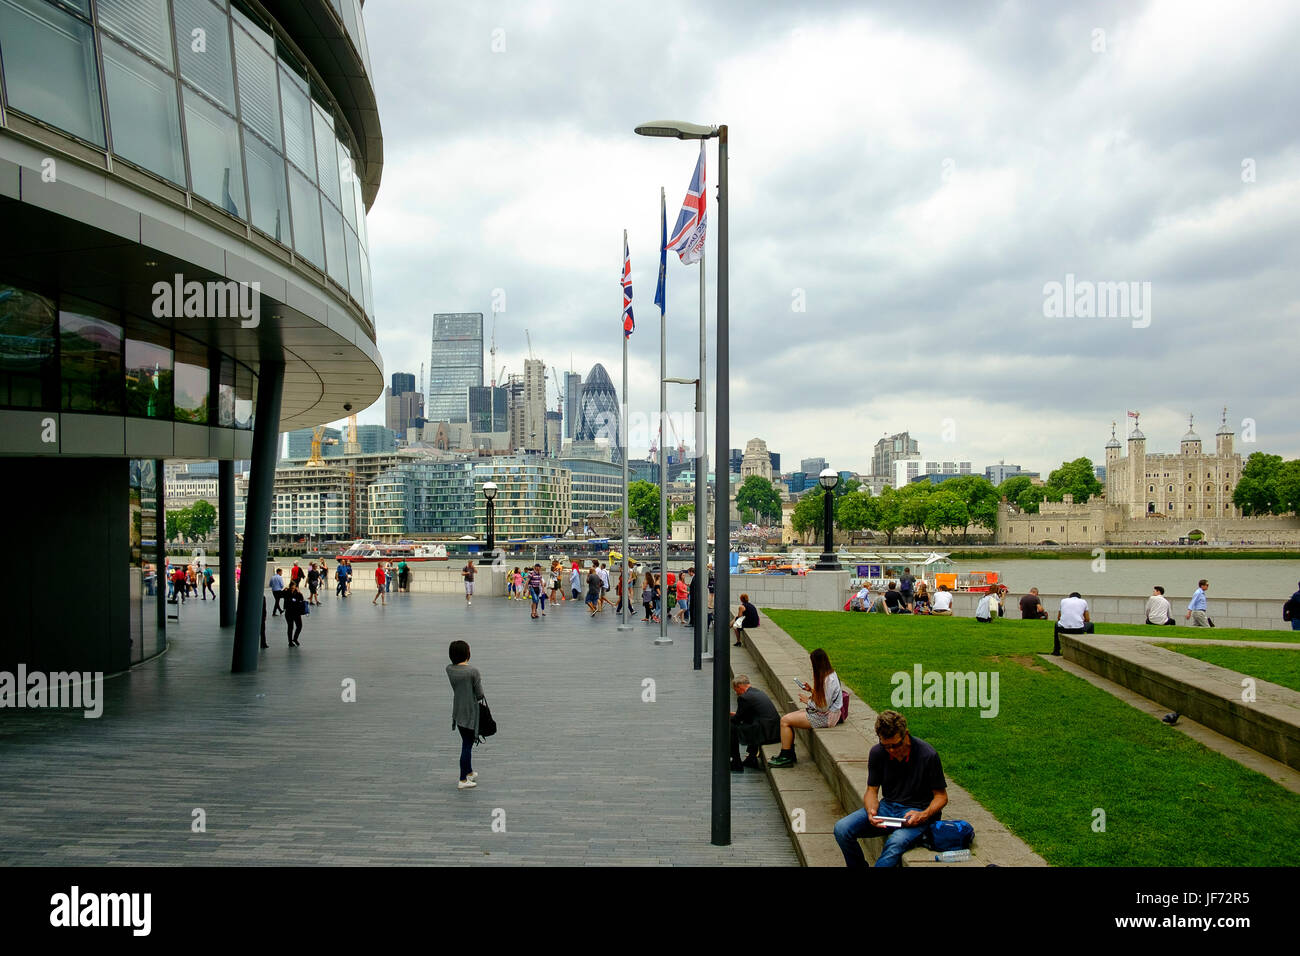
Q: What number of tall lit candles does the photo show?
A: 0